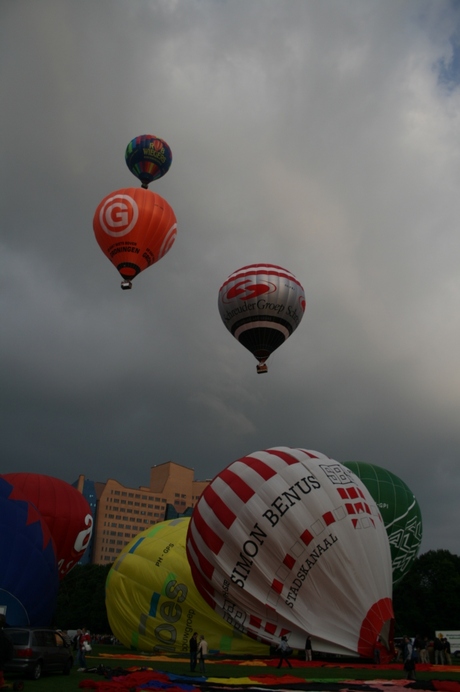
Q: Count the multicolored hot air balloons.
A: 1